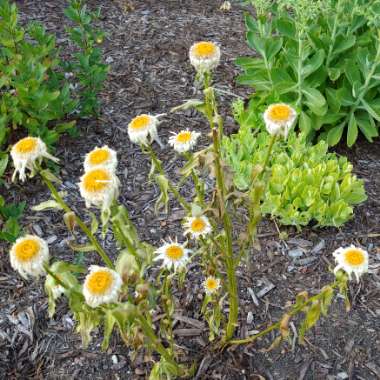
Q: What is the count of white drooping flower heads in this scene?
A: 13